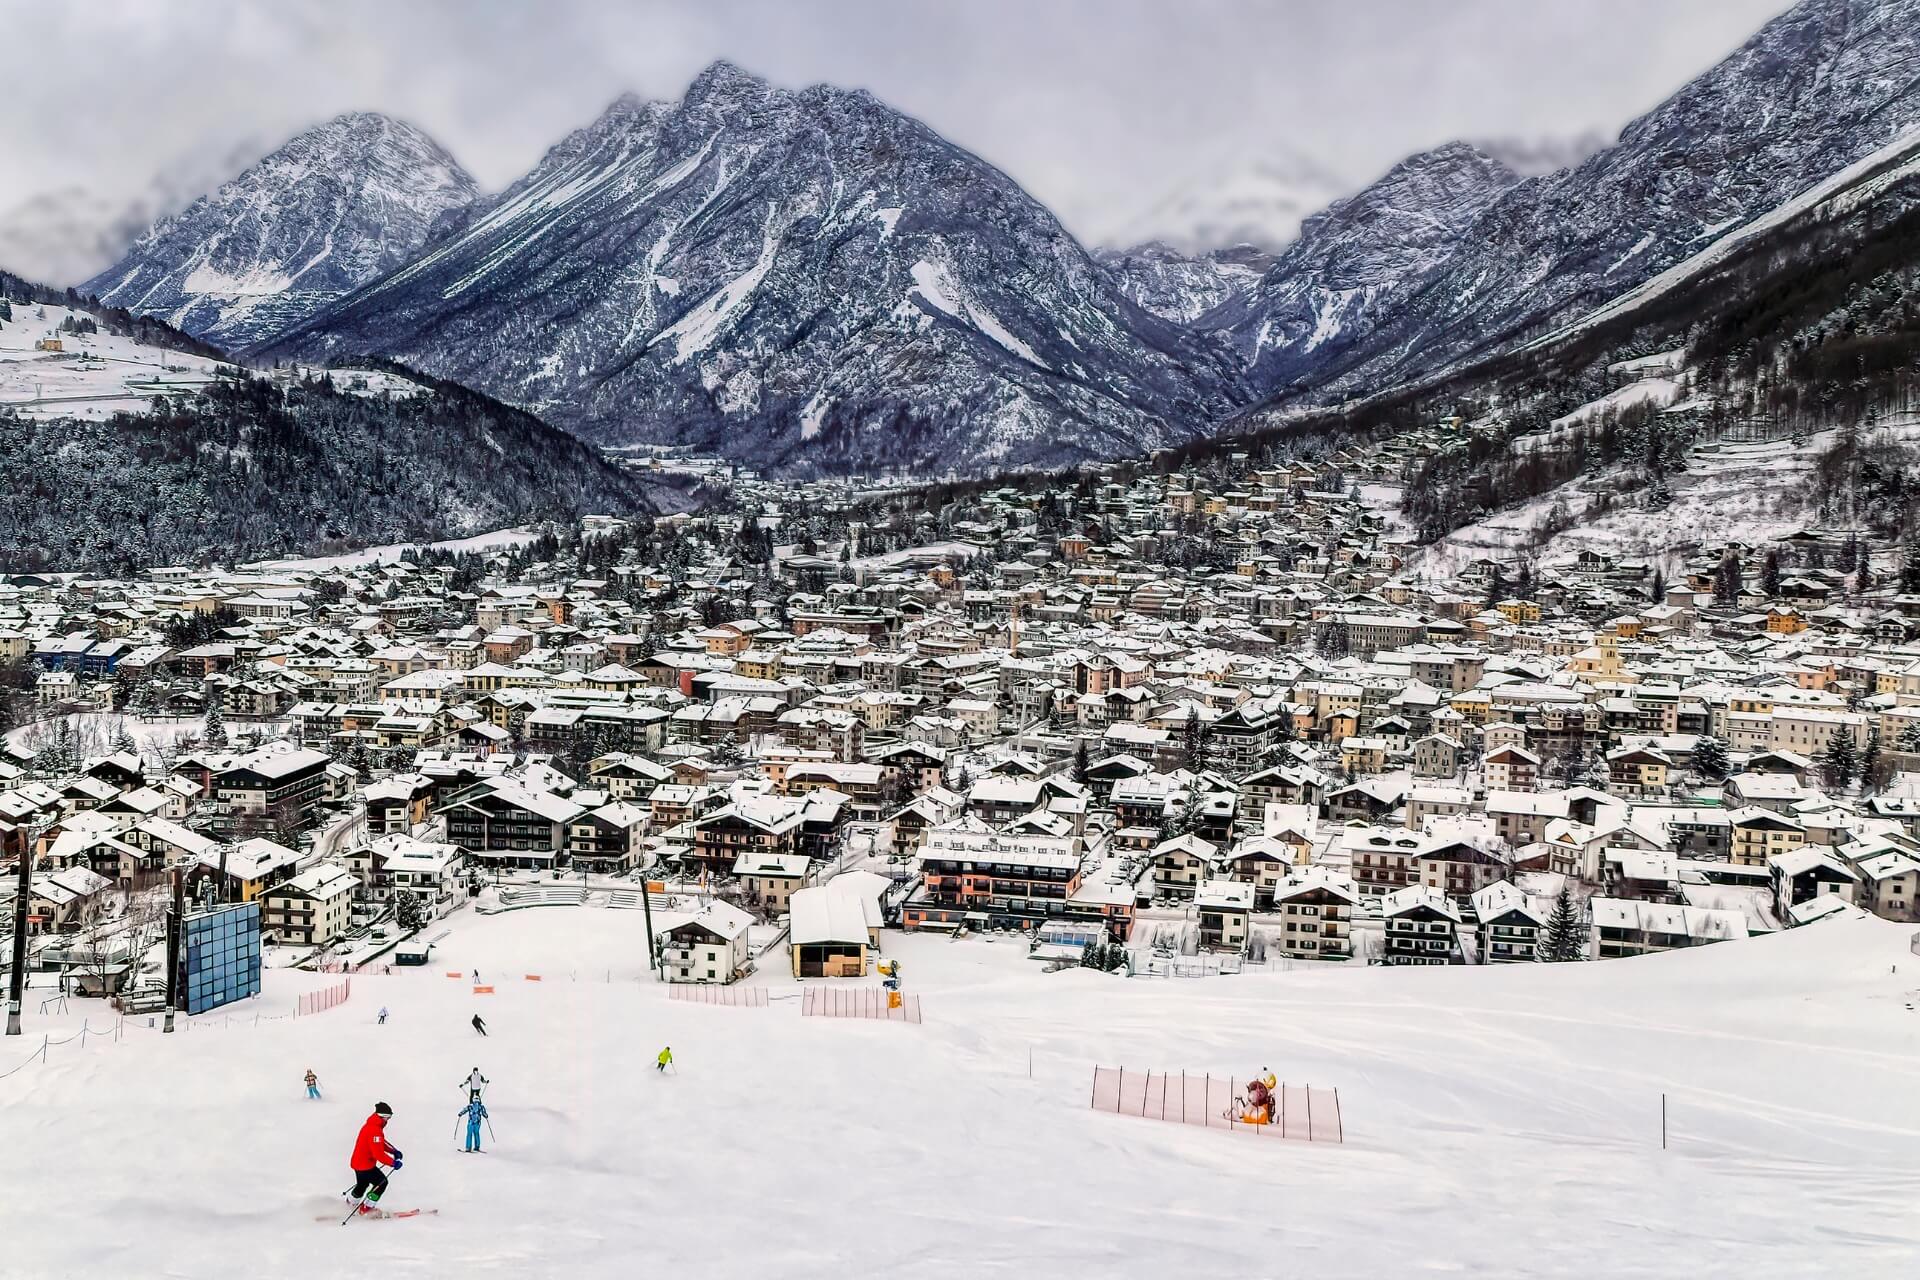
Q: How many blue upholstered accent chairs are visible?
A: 0